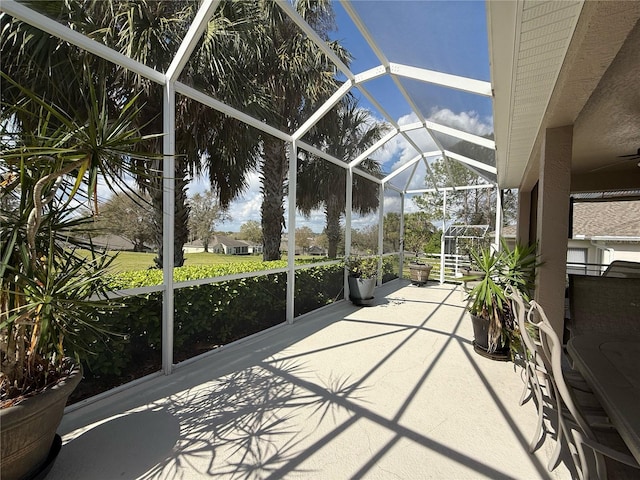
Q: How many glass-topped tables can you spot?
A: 1